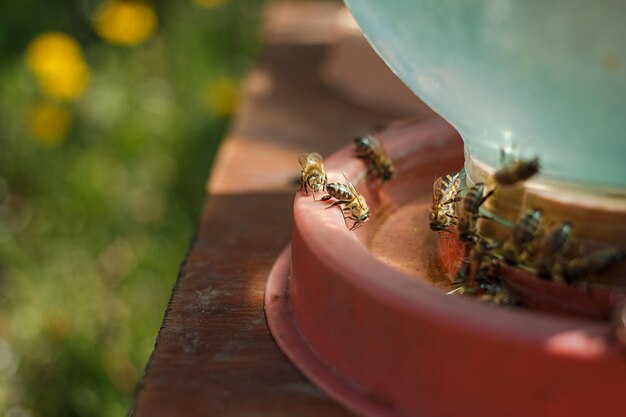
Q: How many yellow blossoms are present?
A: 5